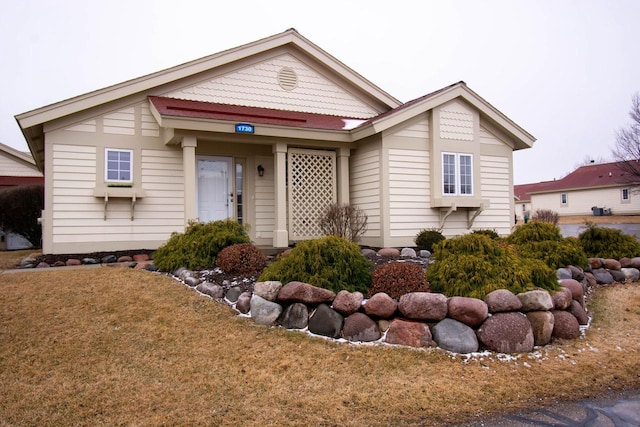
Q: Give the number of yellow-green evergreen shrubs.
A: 5